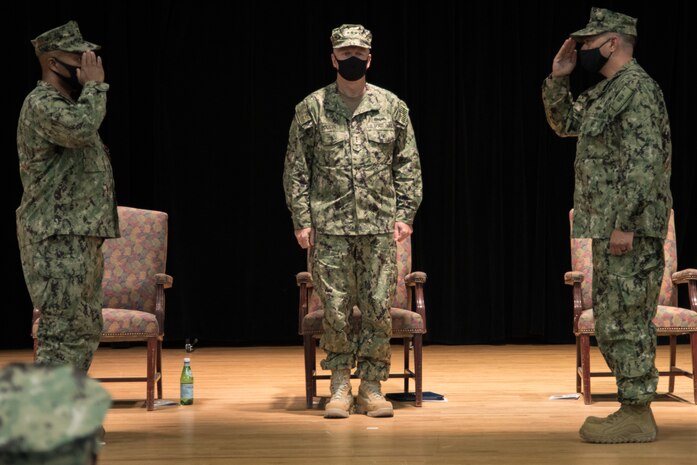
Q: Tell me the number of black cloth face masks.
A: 3